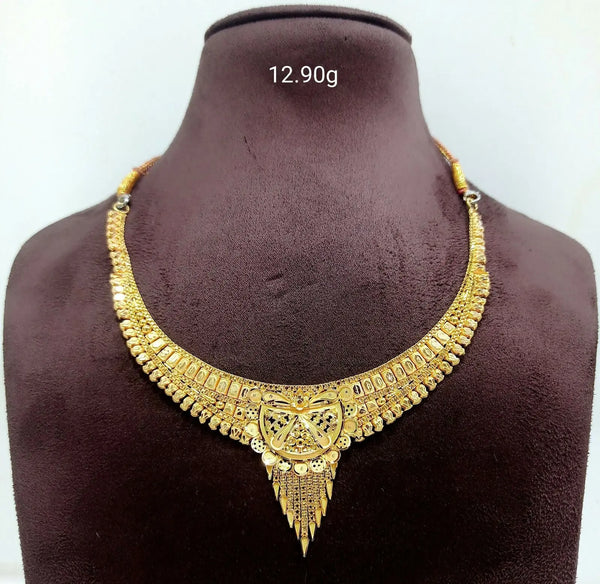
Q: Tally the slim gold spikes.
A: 11